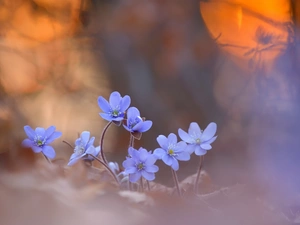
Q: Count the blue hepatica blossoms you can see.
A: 7